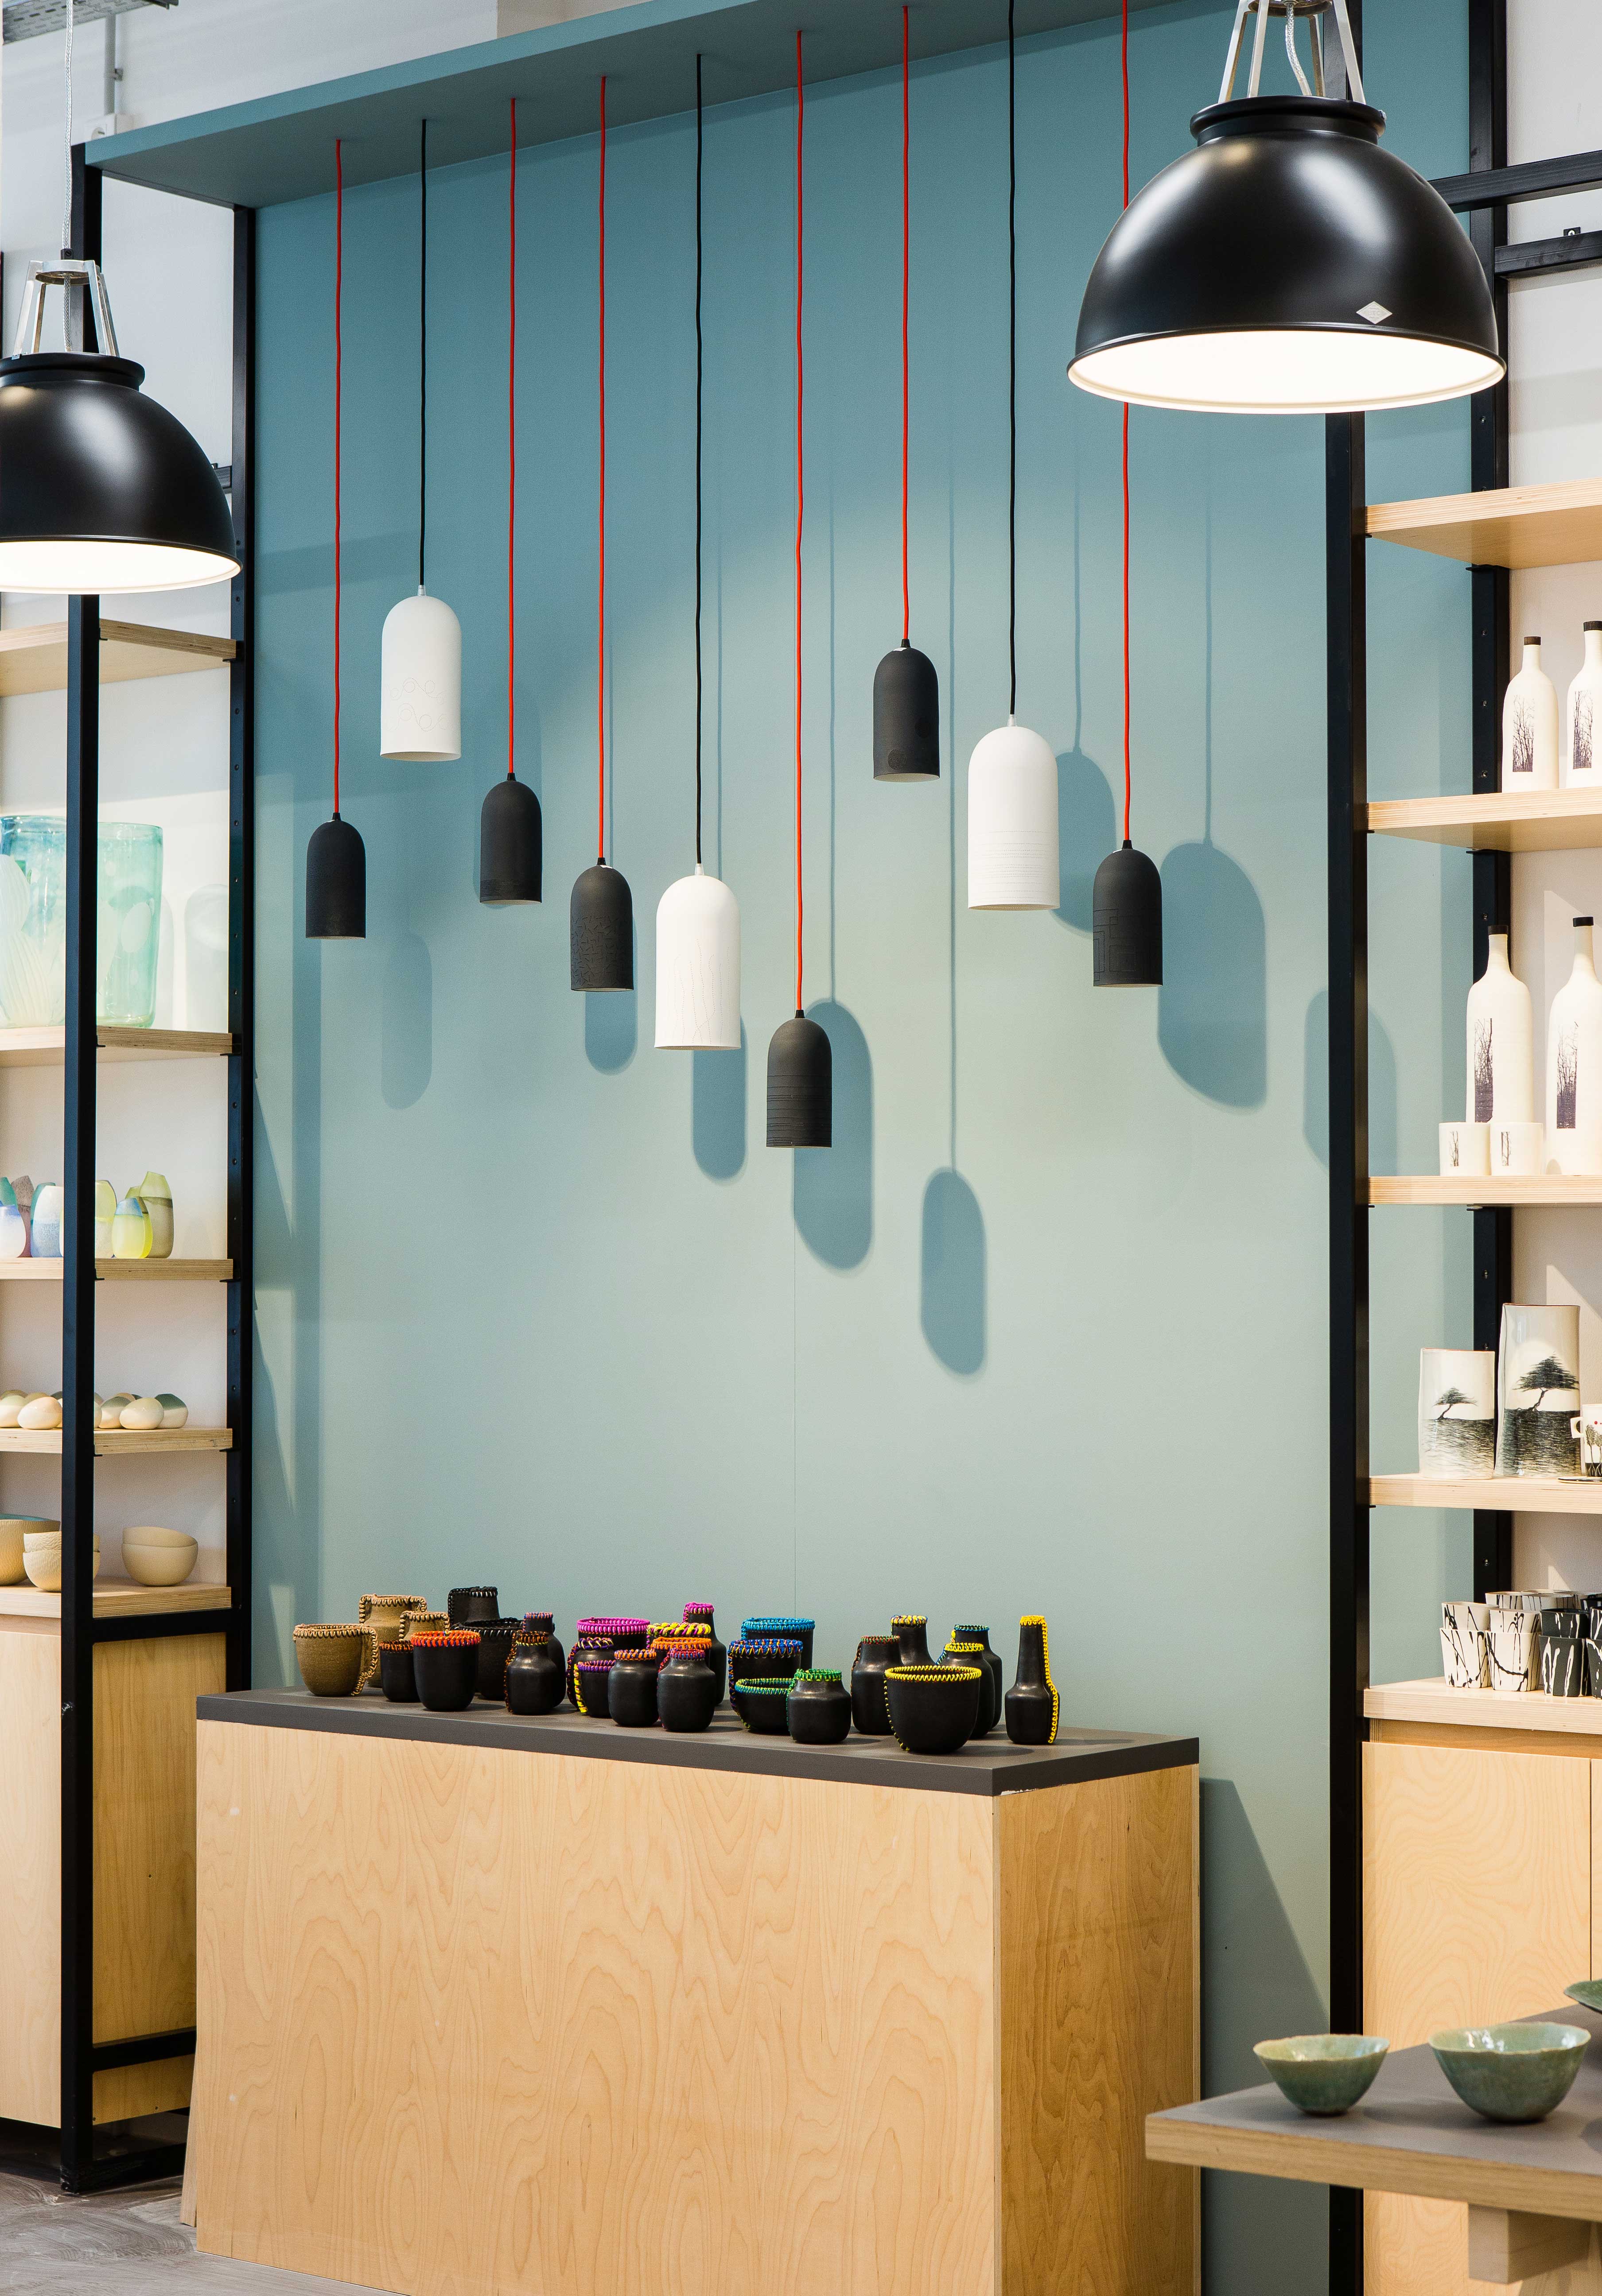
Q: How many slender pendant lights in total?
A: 9